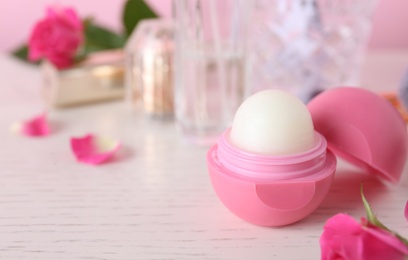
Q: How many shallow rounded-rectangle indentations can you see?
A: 2